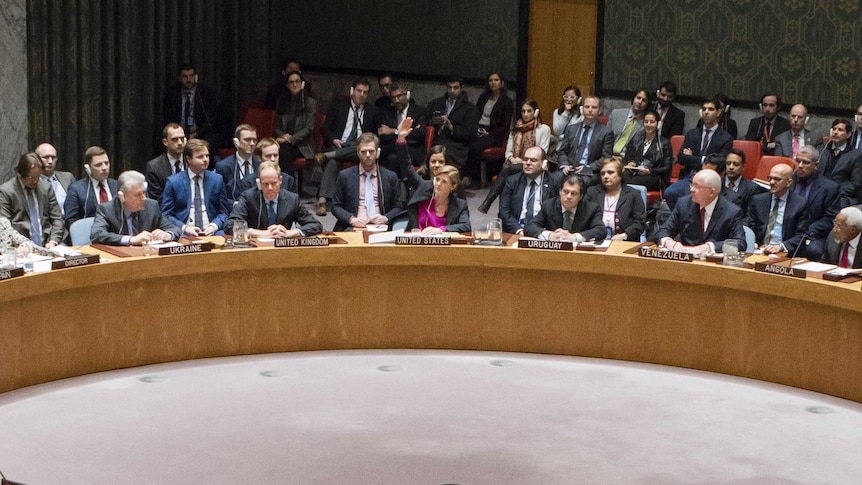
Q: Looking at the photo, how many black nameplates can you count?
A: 8